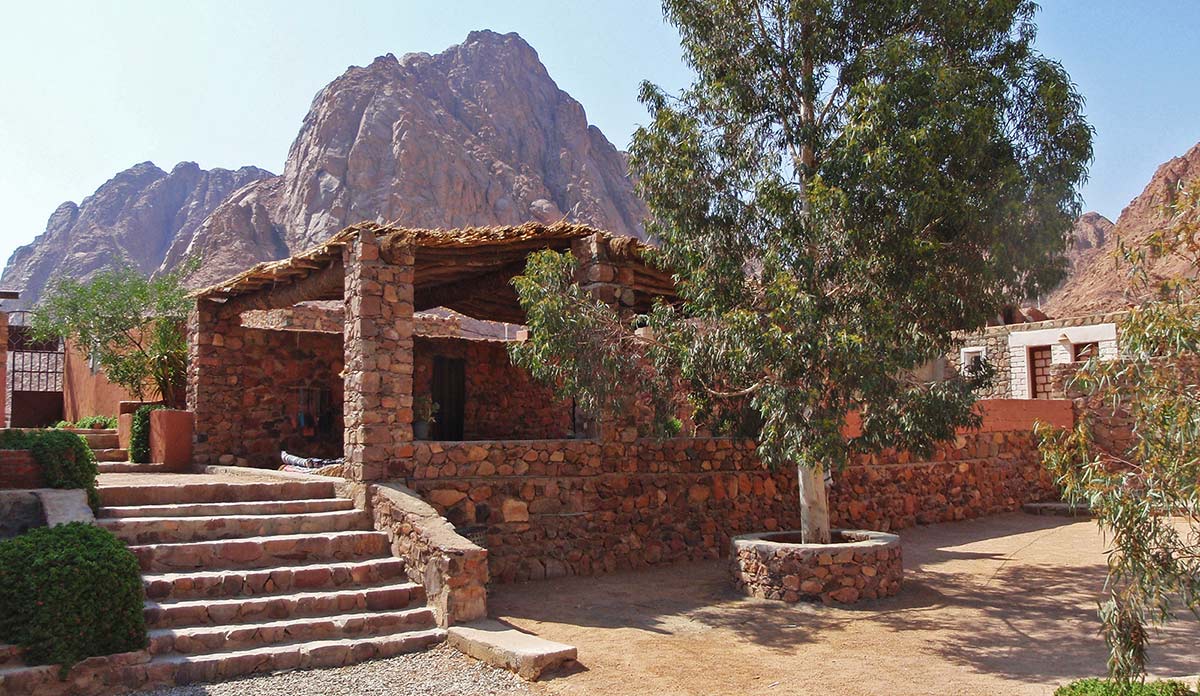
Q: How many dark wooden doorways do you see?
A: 1